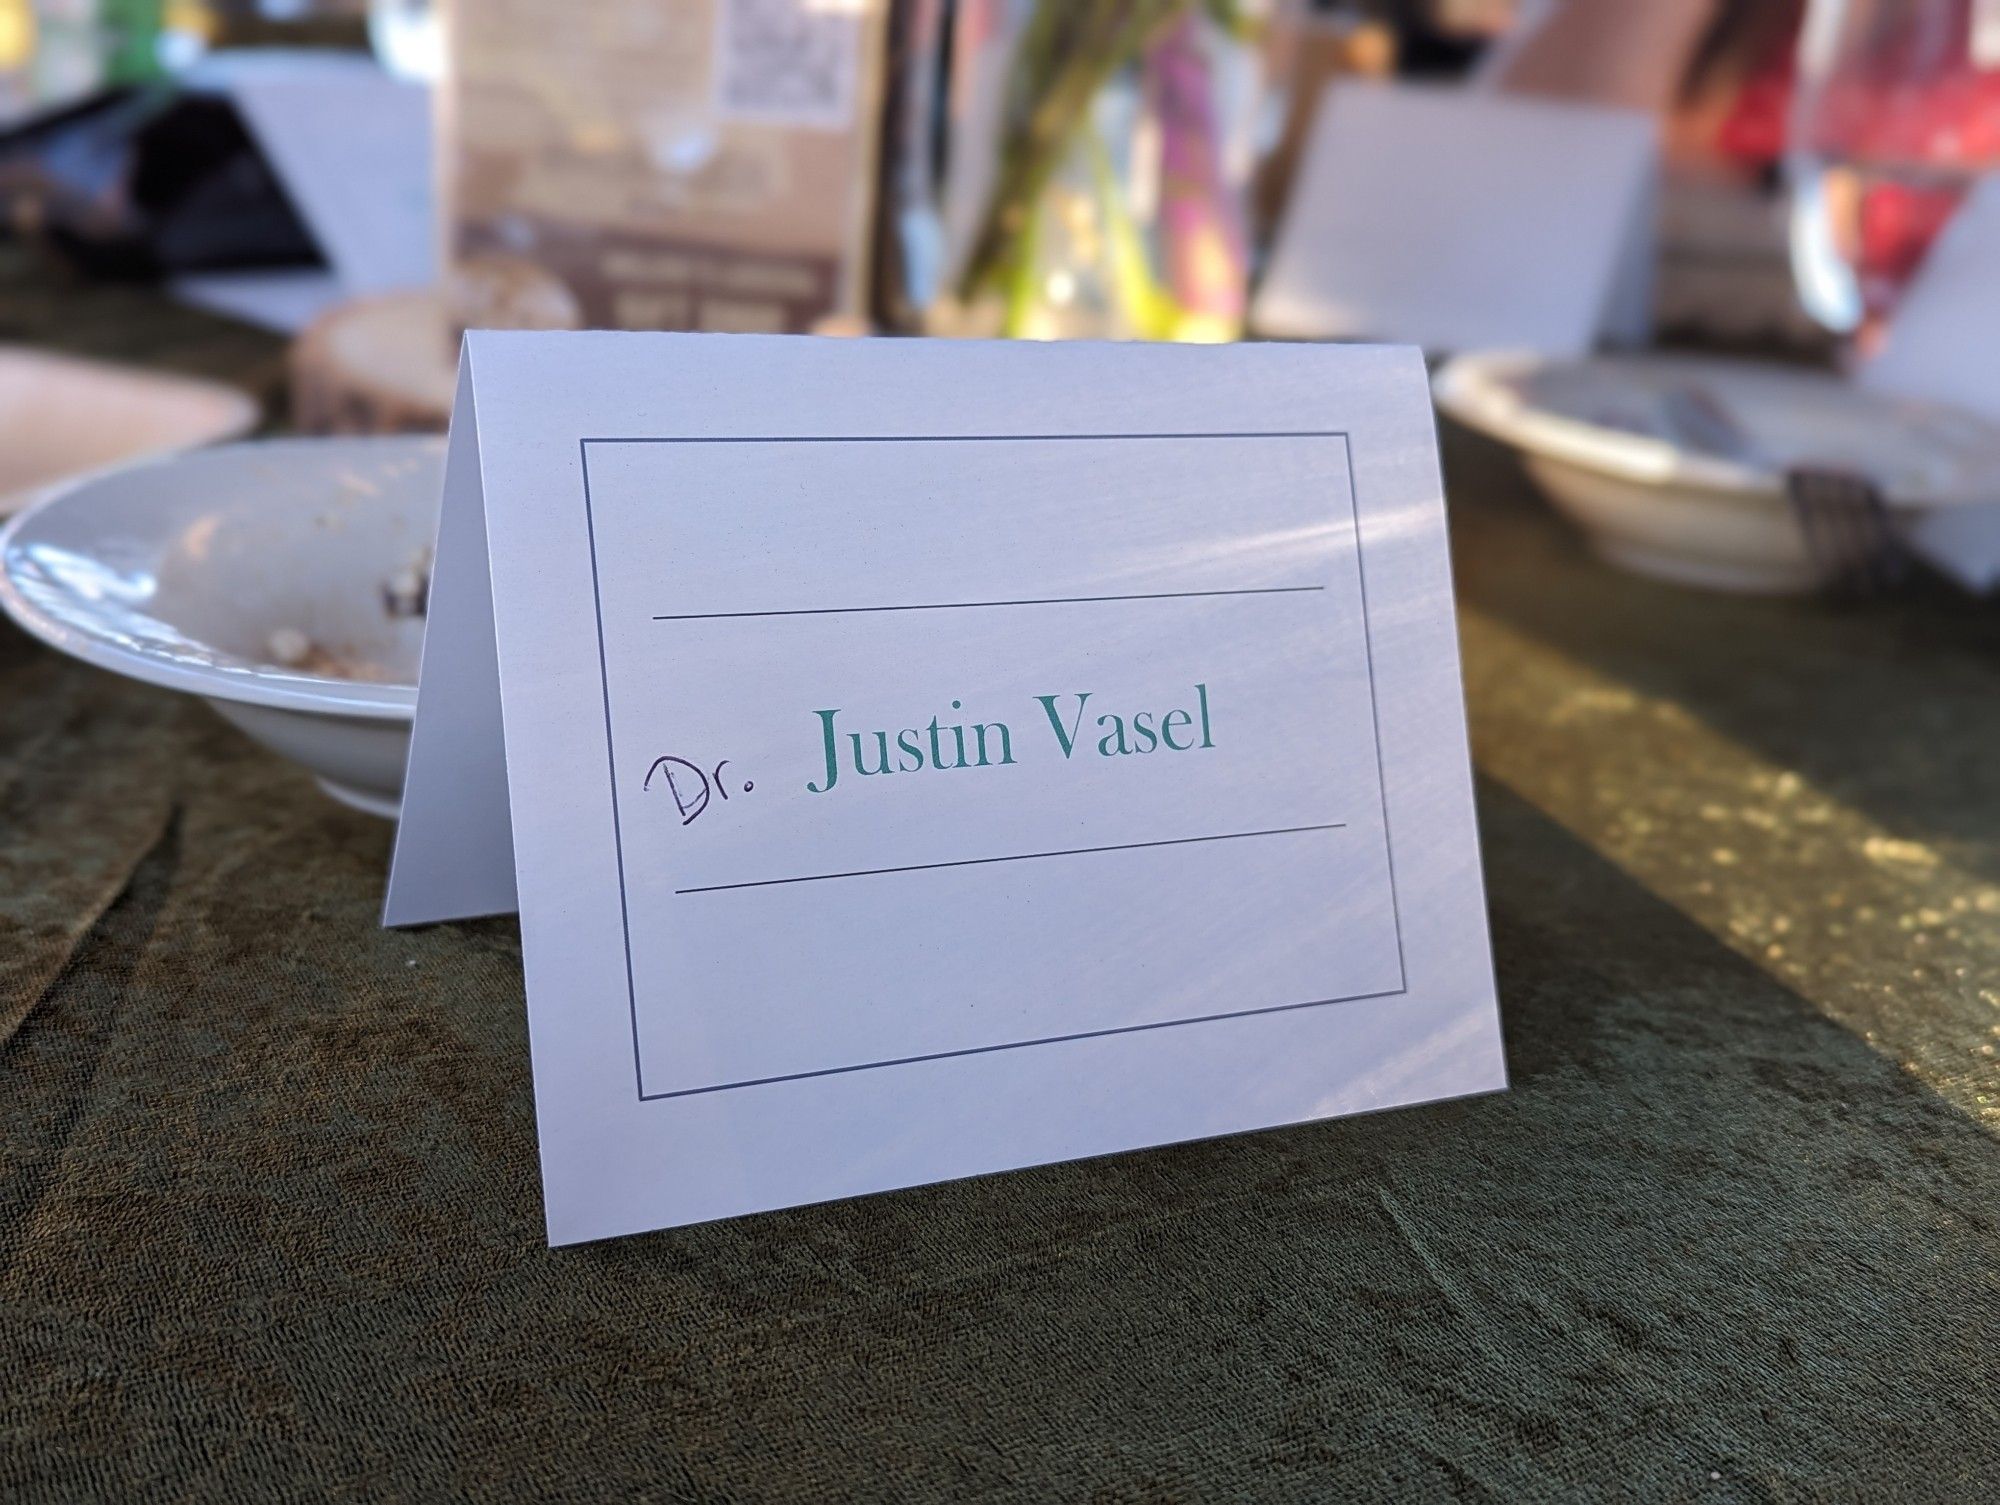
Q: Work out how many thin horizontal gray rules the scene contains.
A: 2